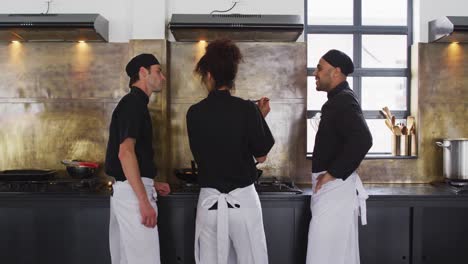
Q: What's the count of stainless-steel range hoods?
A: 3